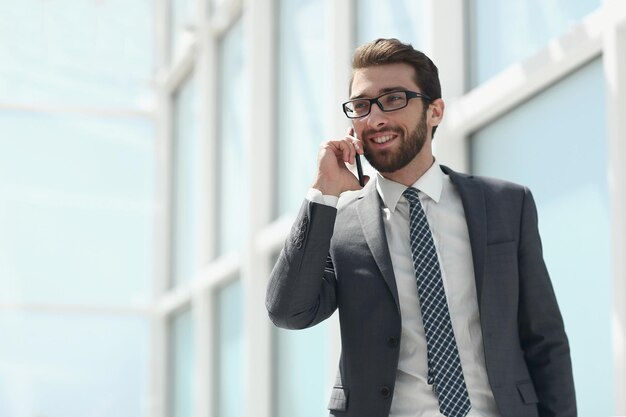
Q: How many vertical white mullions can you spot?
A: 6